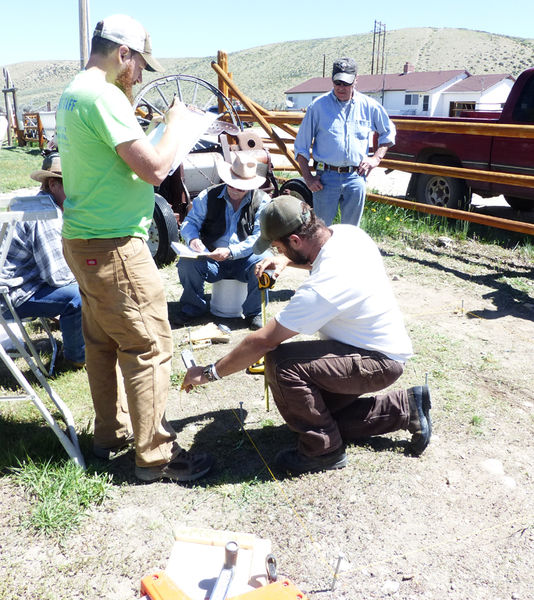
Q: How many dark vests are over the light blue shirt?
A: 1